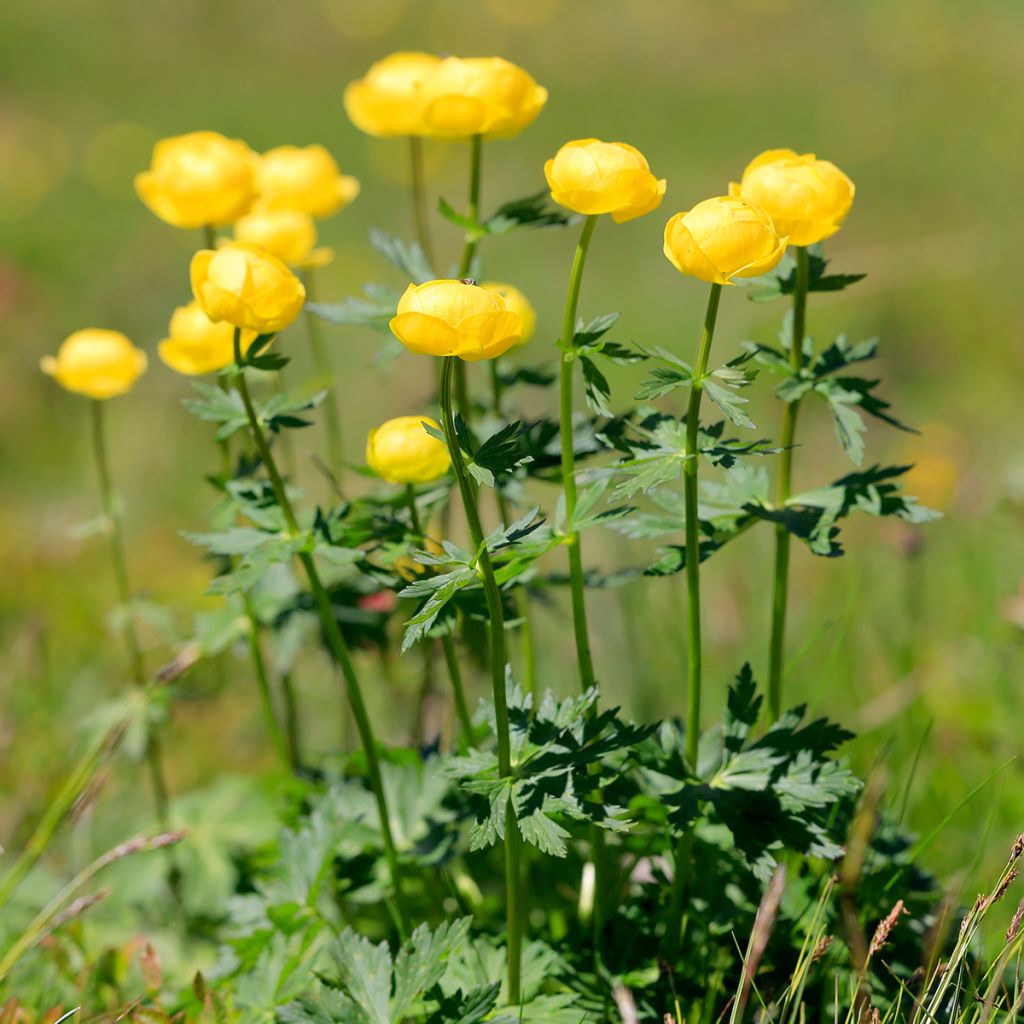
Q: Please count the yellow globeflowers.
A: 14